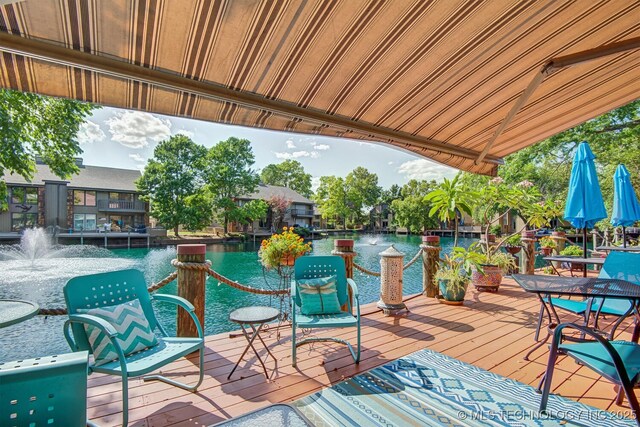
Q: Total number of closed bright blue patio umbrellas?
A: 2